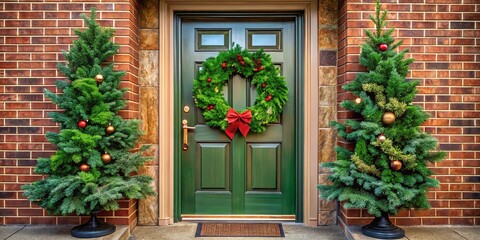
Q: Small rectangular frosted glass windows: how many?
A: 2